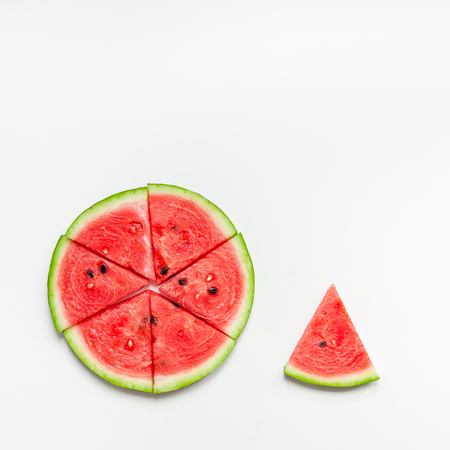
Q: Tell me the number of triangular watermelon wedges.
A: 7